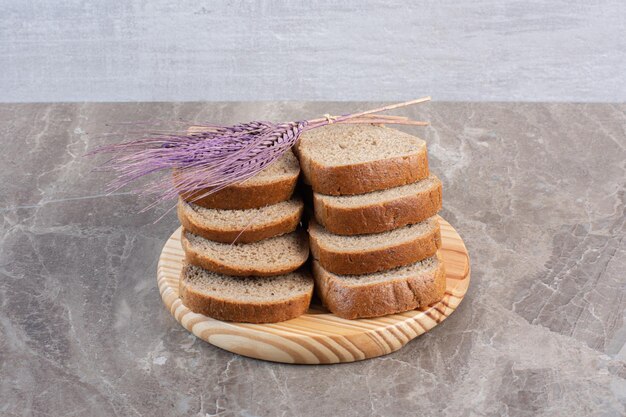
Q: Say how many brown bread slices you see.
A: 8